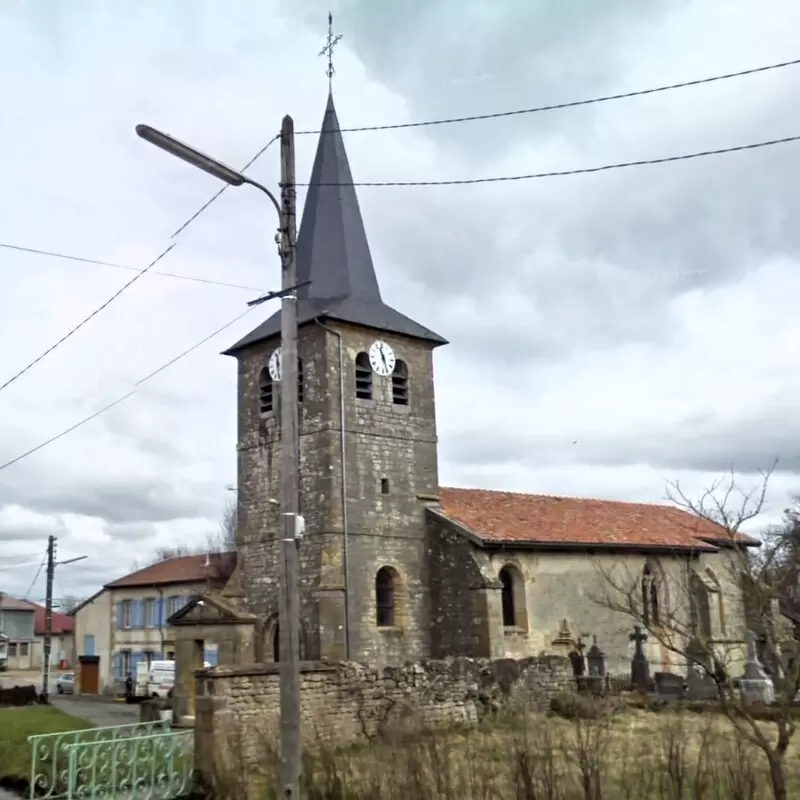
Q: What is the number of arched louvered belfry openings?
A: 4